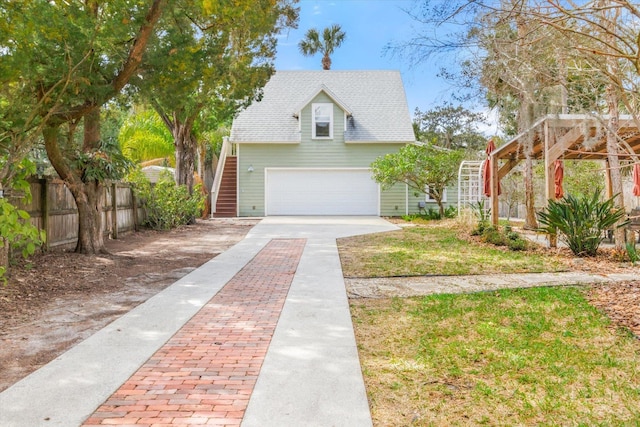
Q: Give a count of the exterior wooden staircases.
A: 1